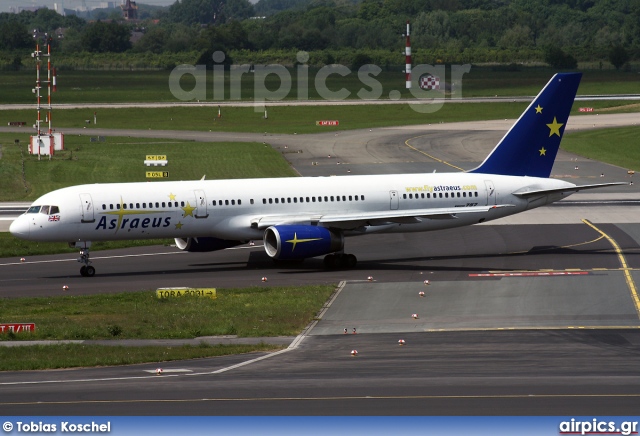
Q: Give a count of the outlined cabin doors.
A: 4